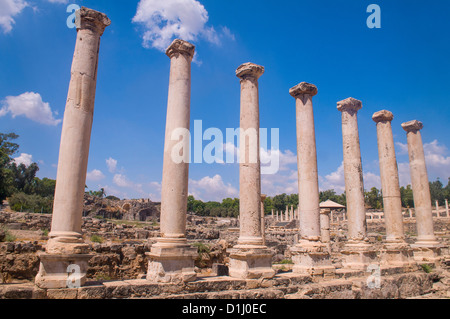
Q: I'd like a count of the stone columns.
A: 7